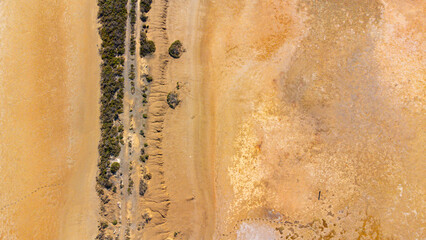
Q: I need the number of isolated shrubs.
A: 2